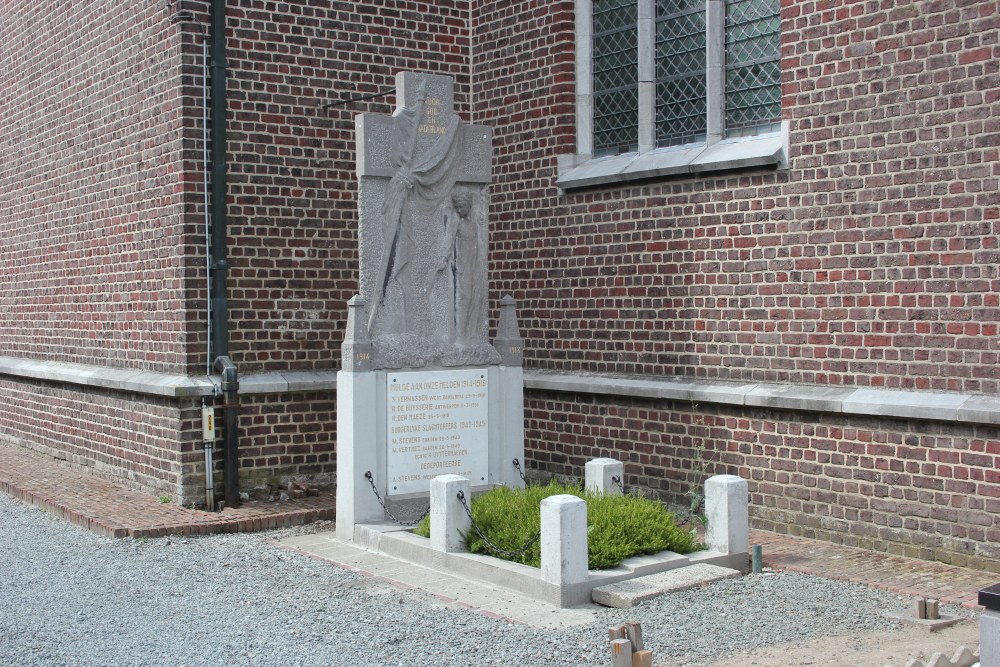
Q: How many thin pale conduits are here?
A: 1